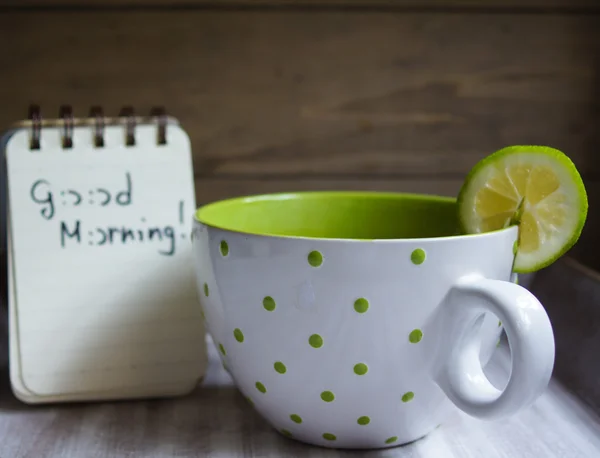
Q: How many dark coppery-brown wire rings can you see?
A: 5